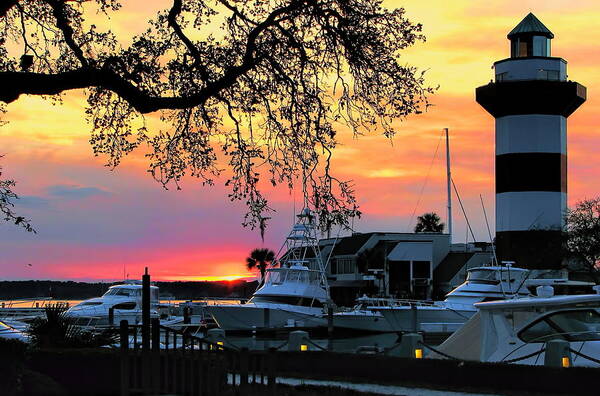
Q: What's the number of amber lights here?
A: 4